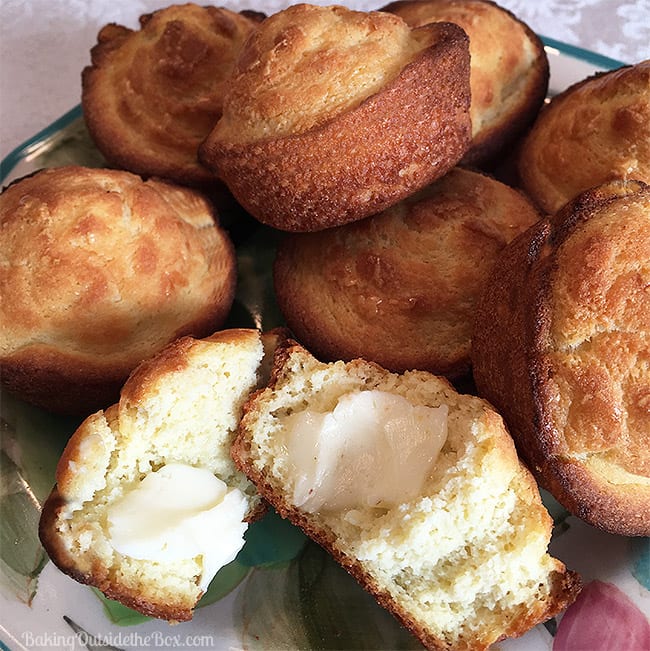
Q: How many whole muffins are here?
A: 7